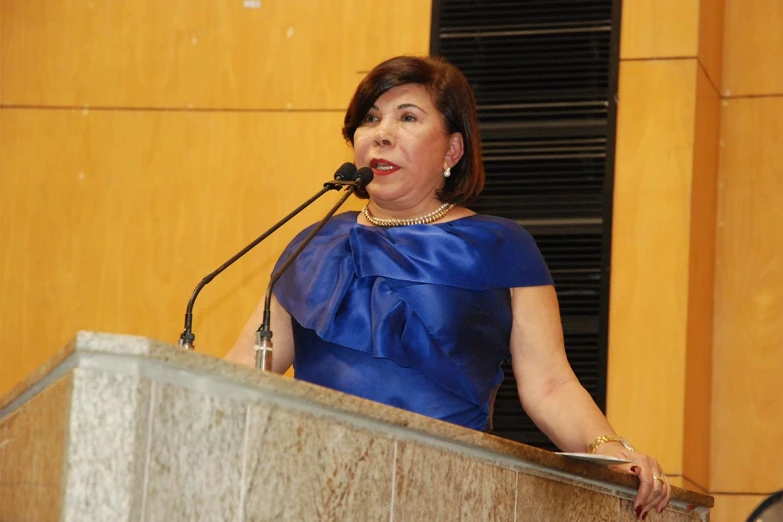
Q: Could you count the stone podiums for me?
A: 1